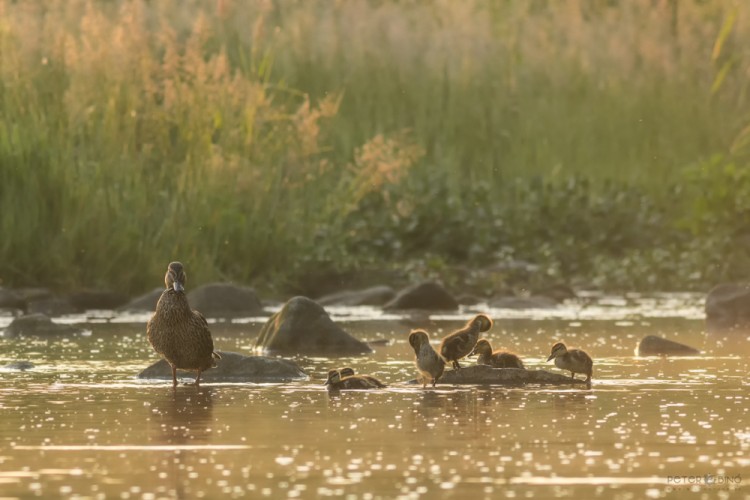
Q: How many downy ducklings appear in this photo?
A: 6